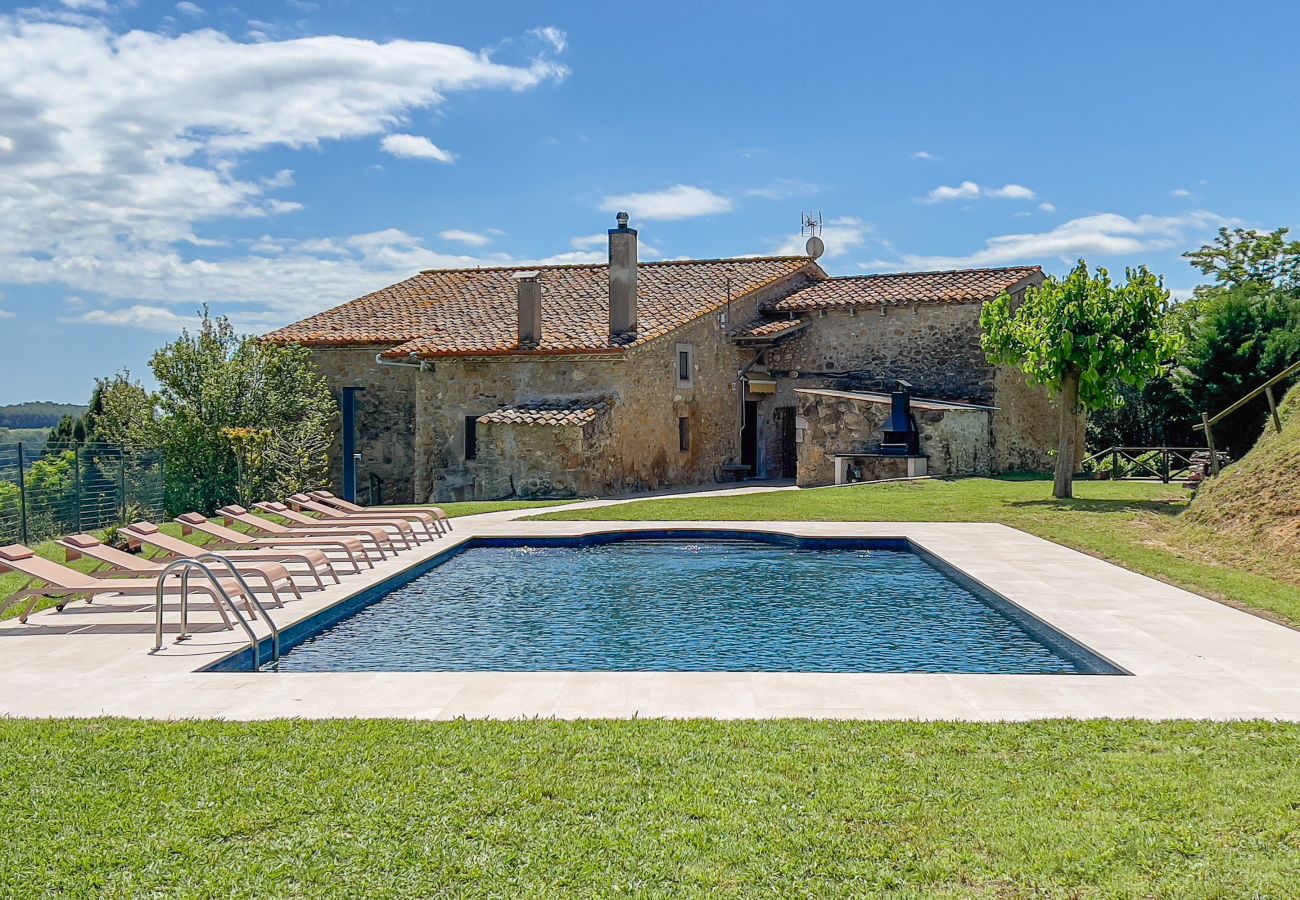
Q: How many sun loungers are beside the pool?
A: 8